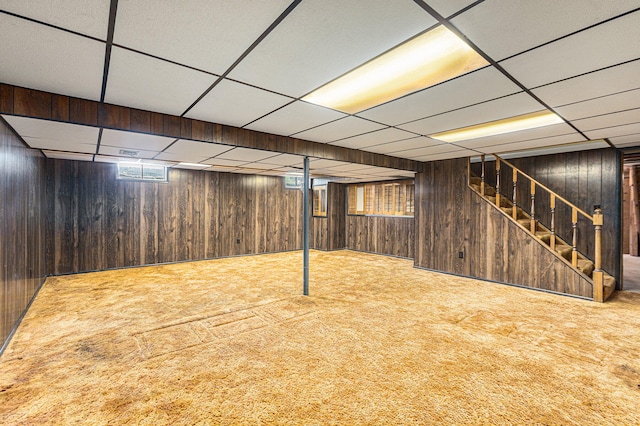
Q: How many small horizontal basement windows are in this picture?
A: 2